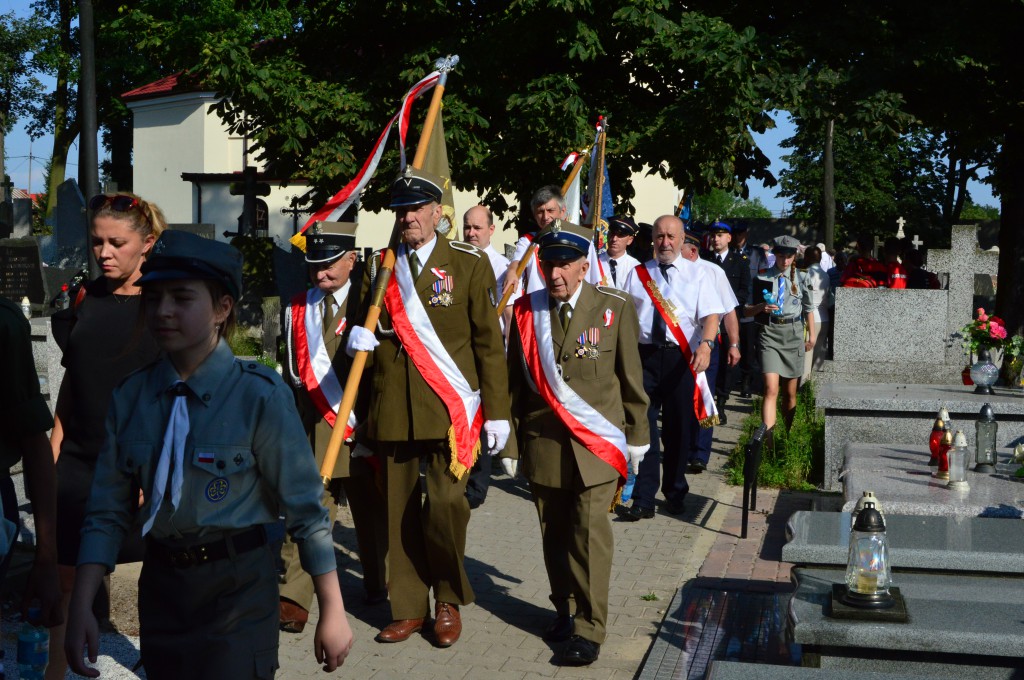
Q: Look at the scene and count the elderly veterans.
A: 3